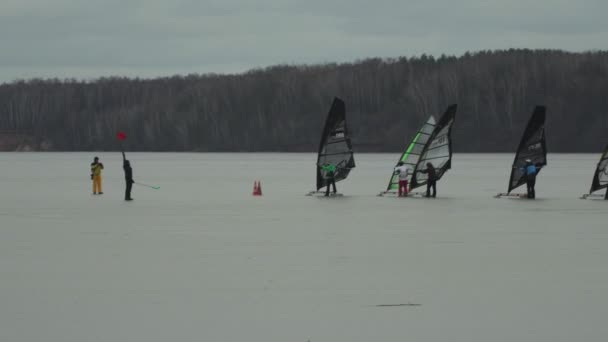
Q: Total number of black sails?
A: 4